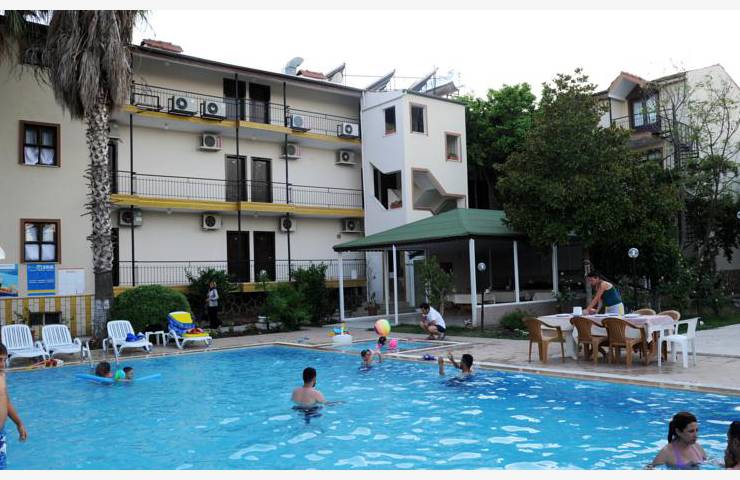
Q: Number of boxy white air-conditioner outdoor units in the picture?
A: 11